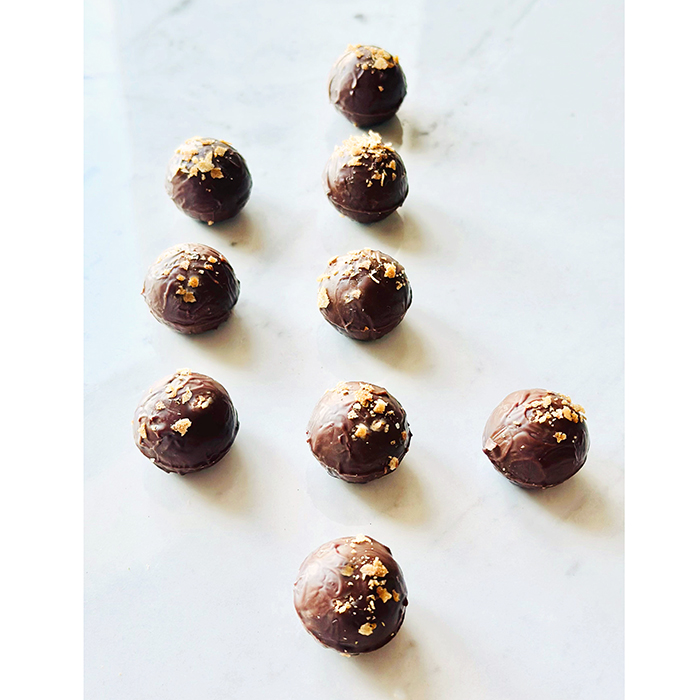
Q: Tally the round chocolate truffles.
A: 9